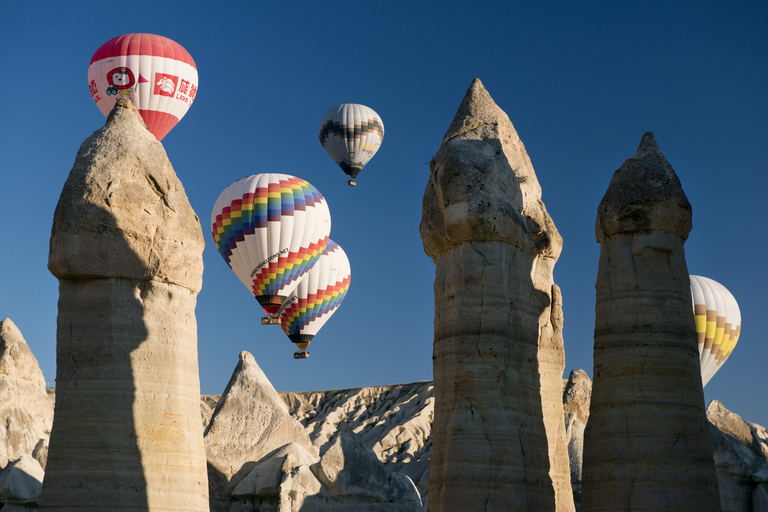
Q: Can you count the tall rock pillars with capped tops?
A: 3